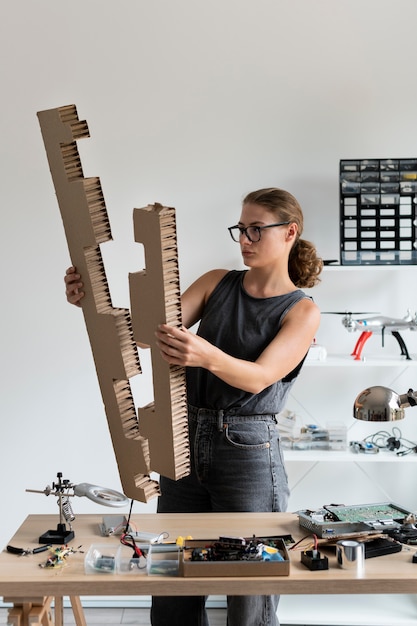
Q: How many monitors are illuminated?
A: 0